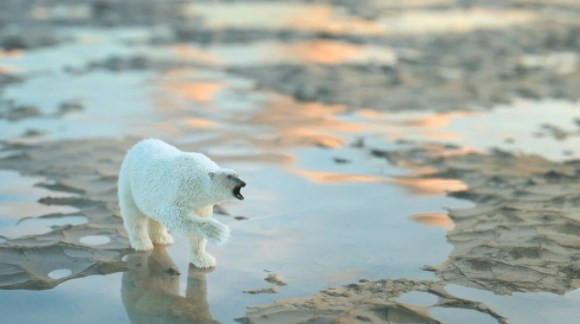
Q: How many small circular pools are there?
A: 2